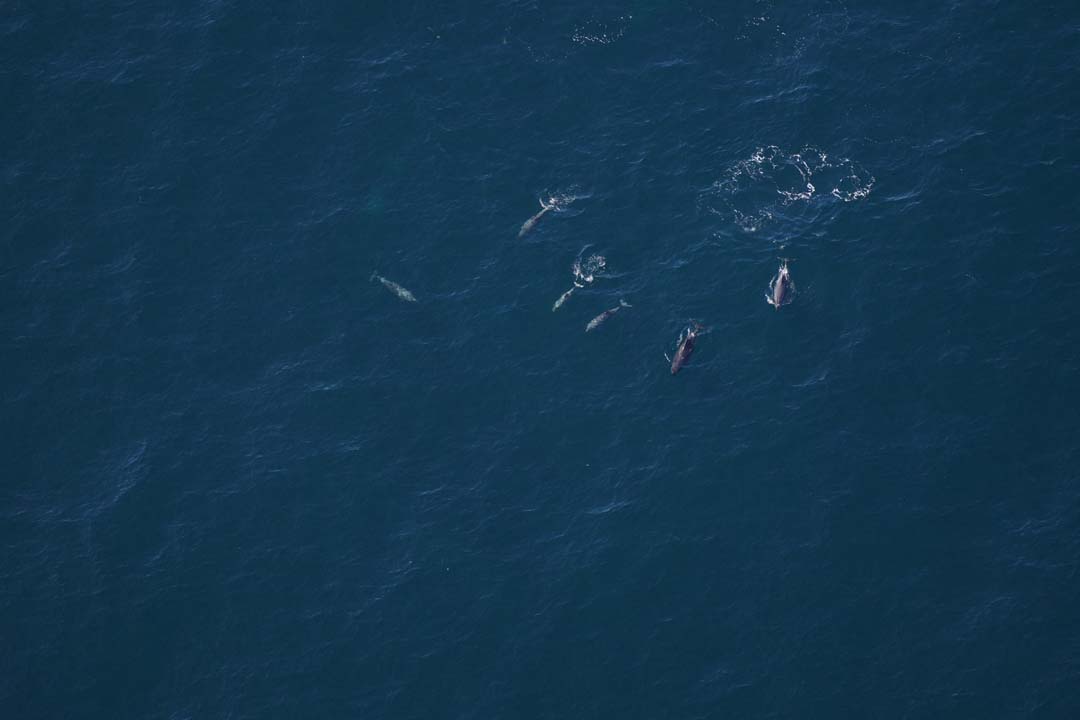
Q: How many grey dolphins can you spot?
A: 4